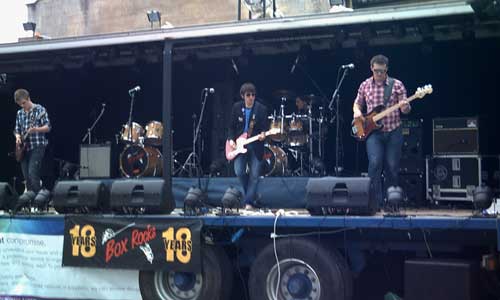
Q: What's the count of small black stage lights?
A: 6